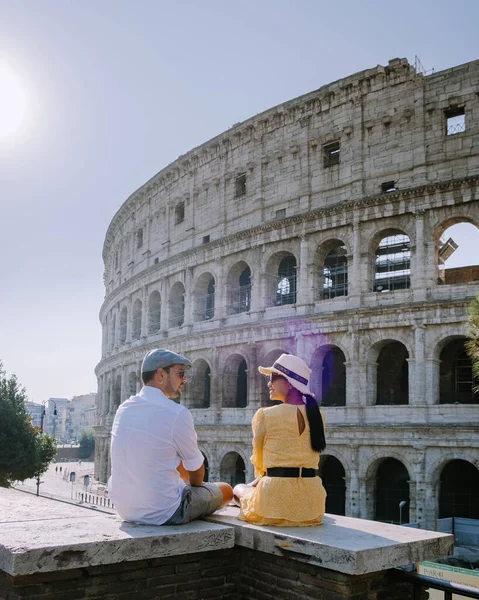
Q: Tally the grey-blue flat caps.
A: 1